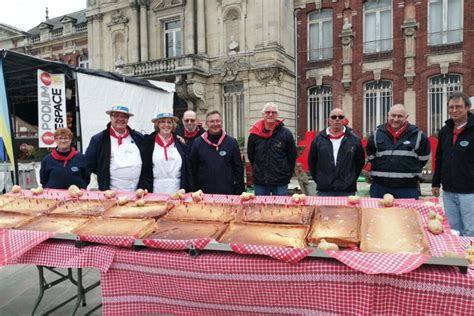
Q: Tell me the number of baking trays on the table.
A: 13